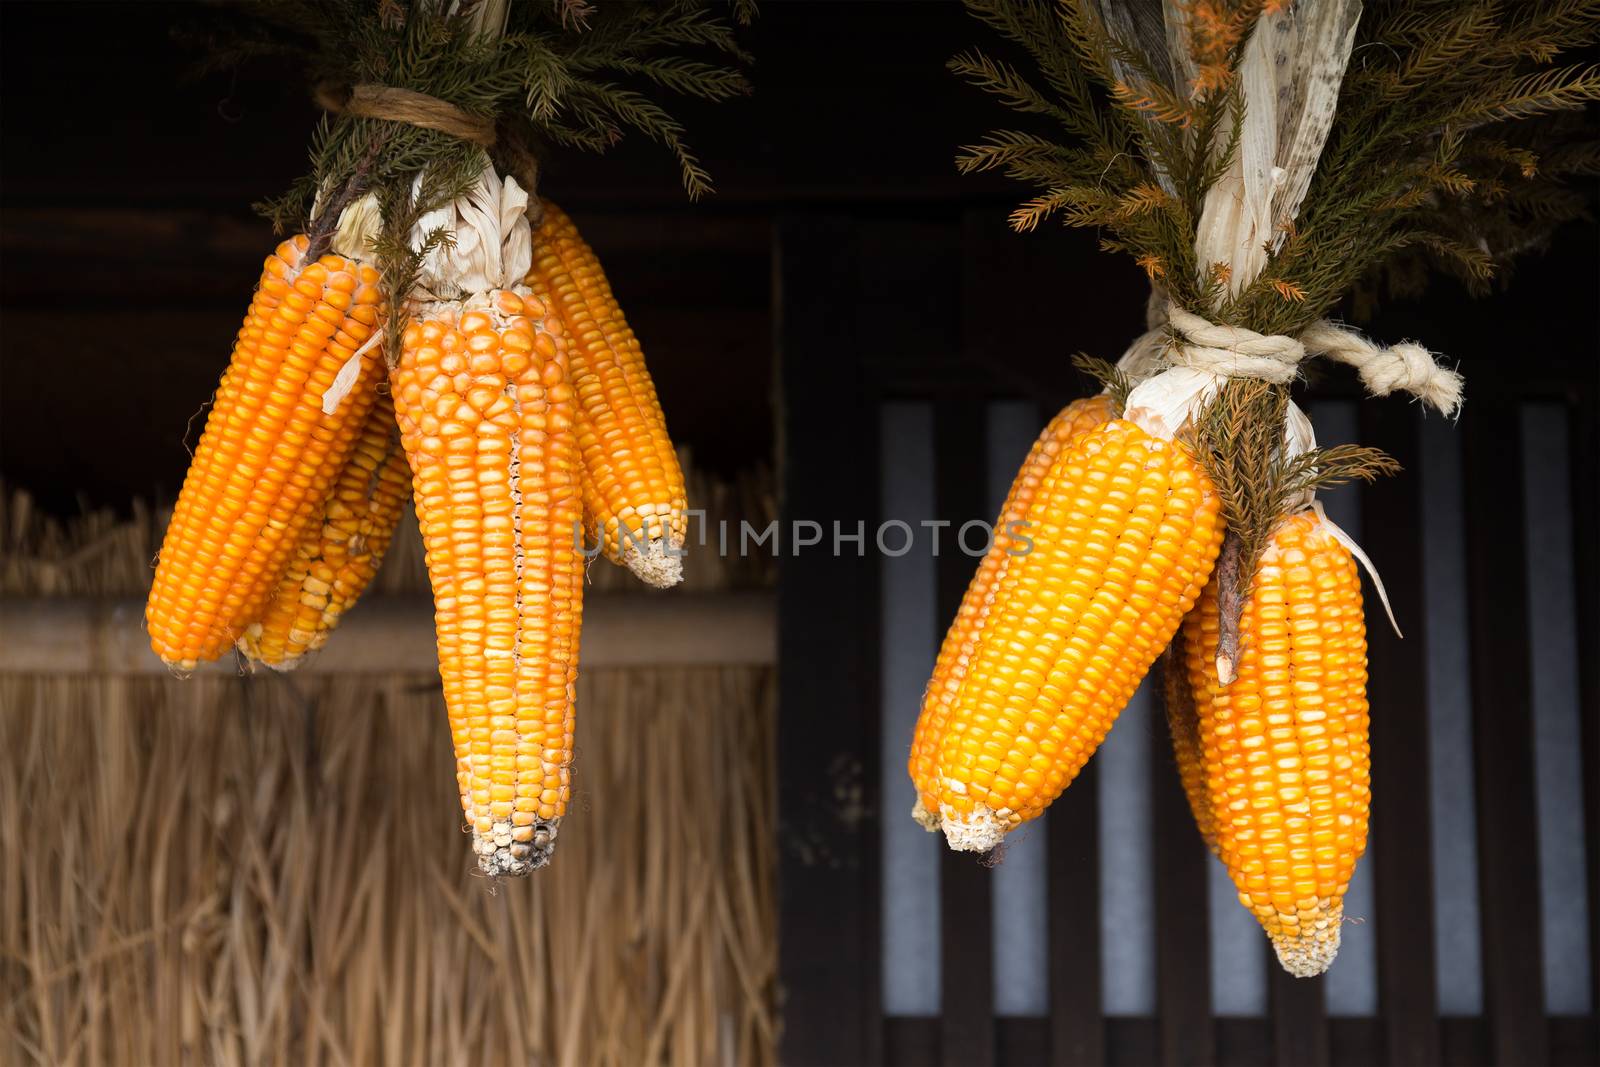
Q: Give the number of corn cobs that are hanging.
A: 8